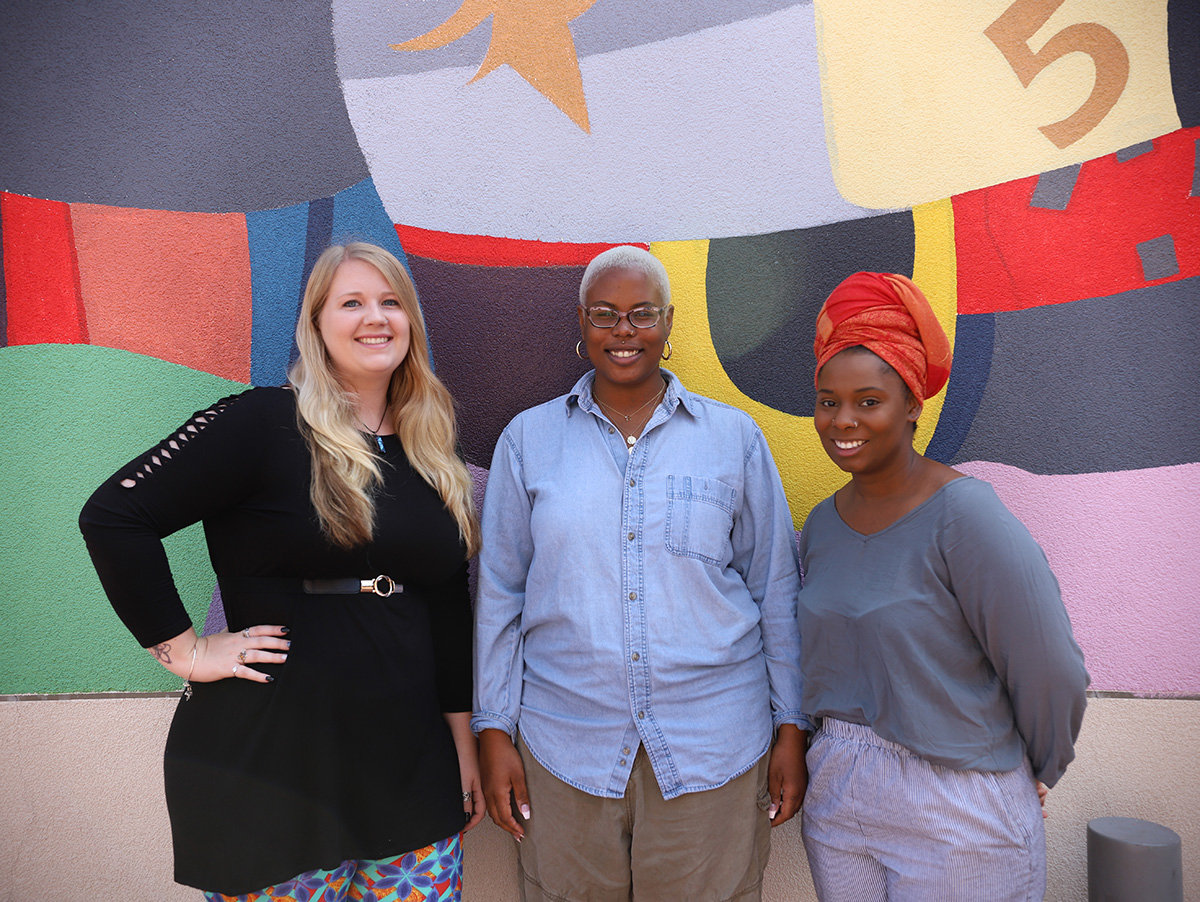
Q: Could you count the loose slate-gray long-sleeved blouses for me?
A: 1